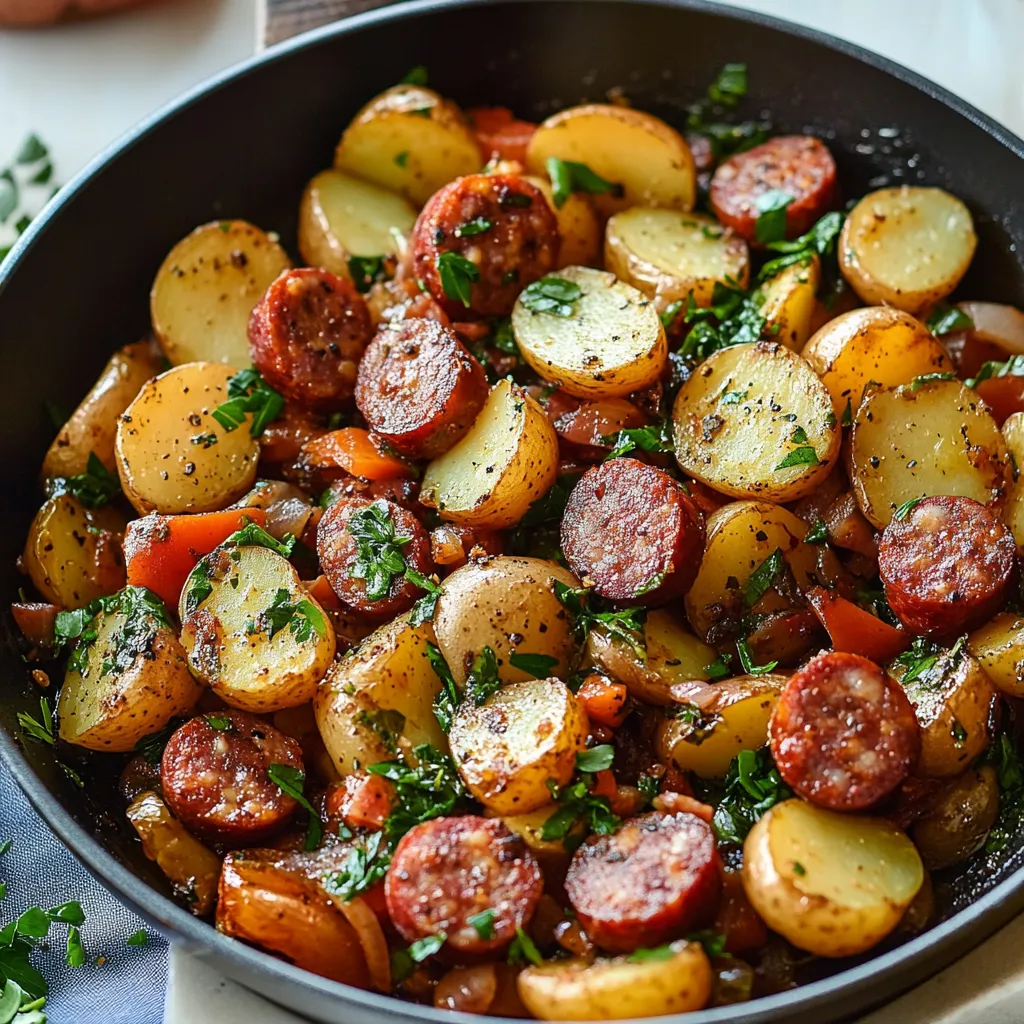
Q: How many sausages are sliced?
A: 11